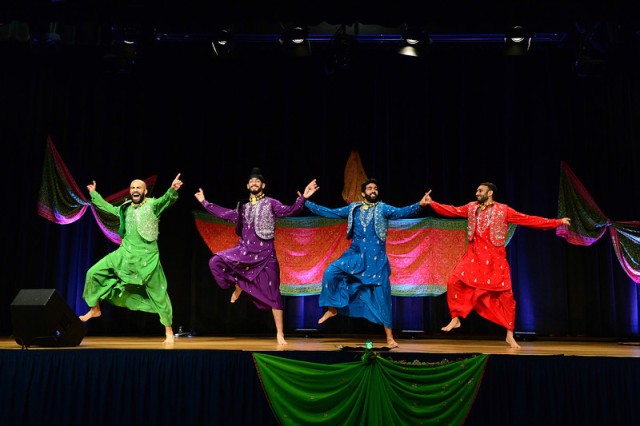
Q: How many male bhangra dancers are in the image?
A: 4